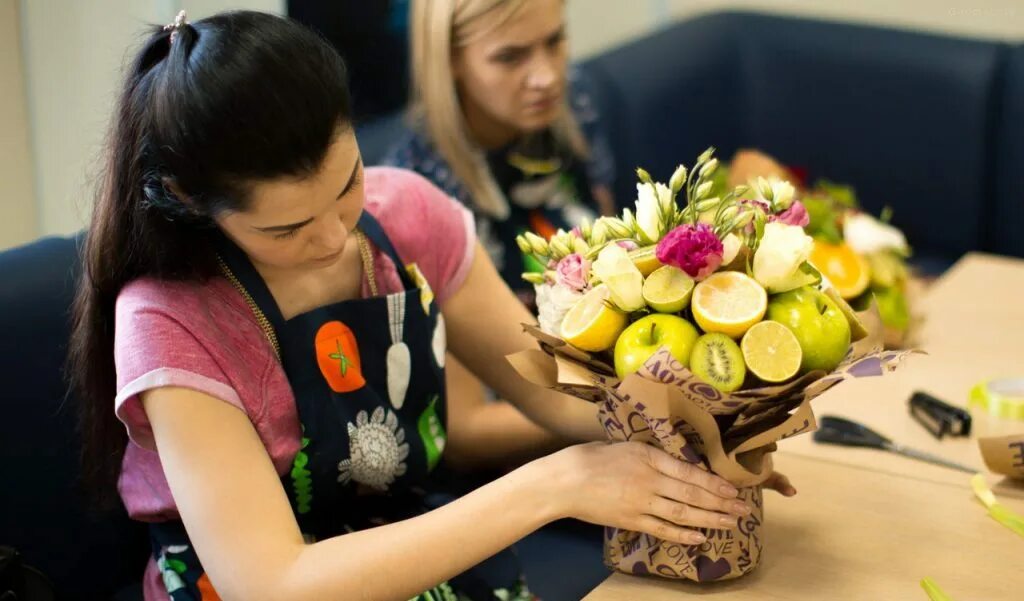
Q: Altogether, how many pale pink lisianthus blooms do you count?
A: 1